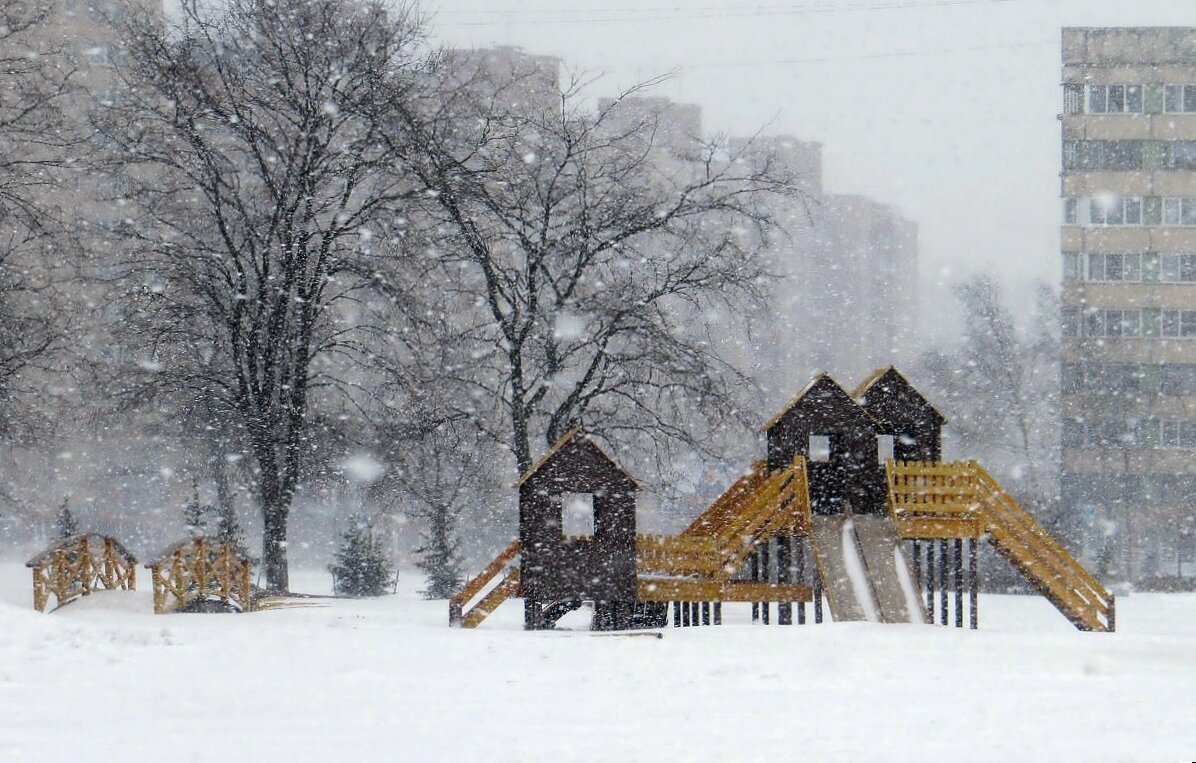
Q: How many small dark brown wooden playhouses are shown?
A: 3